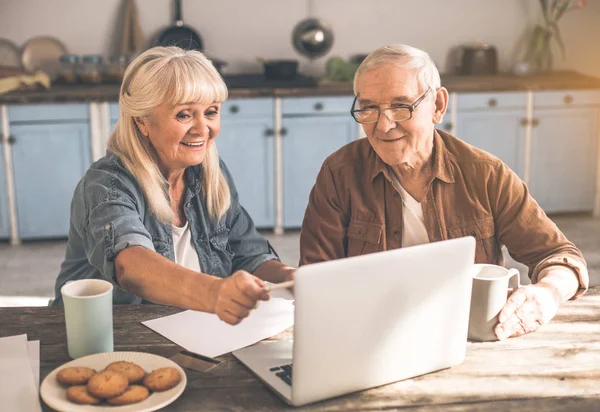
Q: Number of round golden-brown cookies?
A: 6